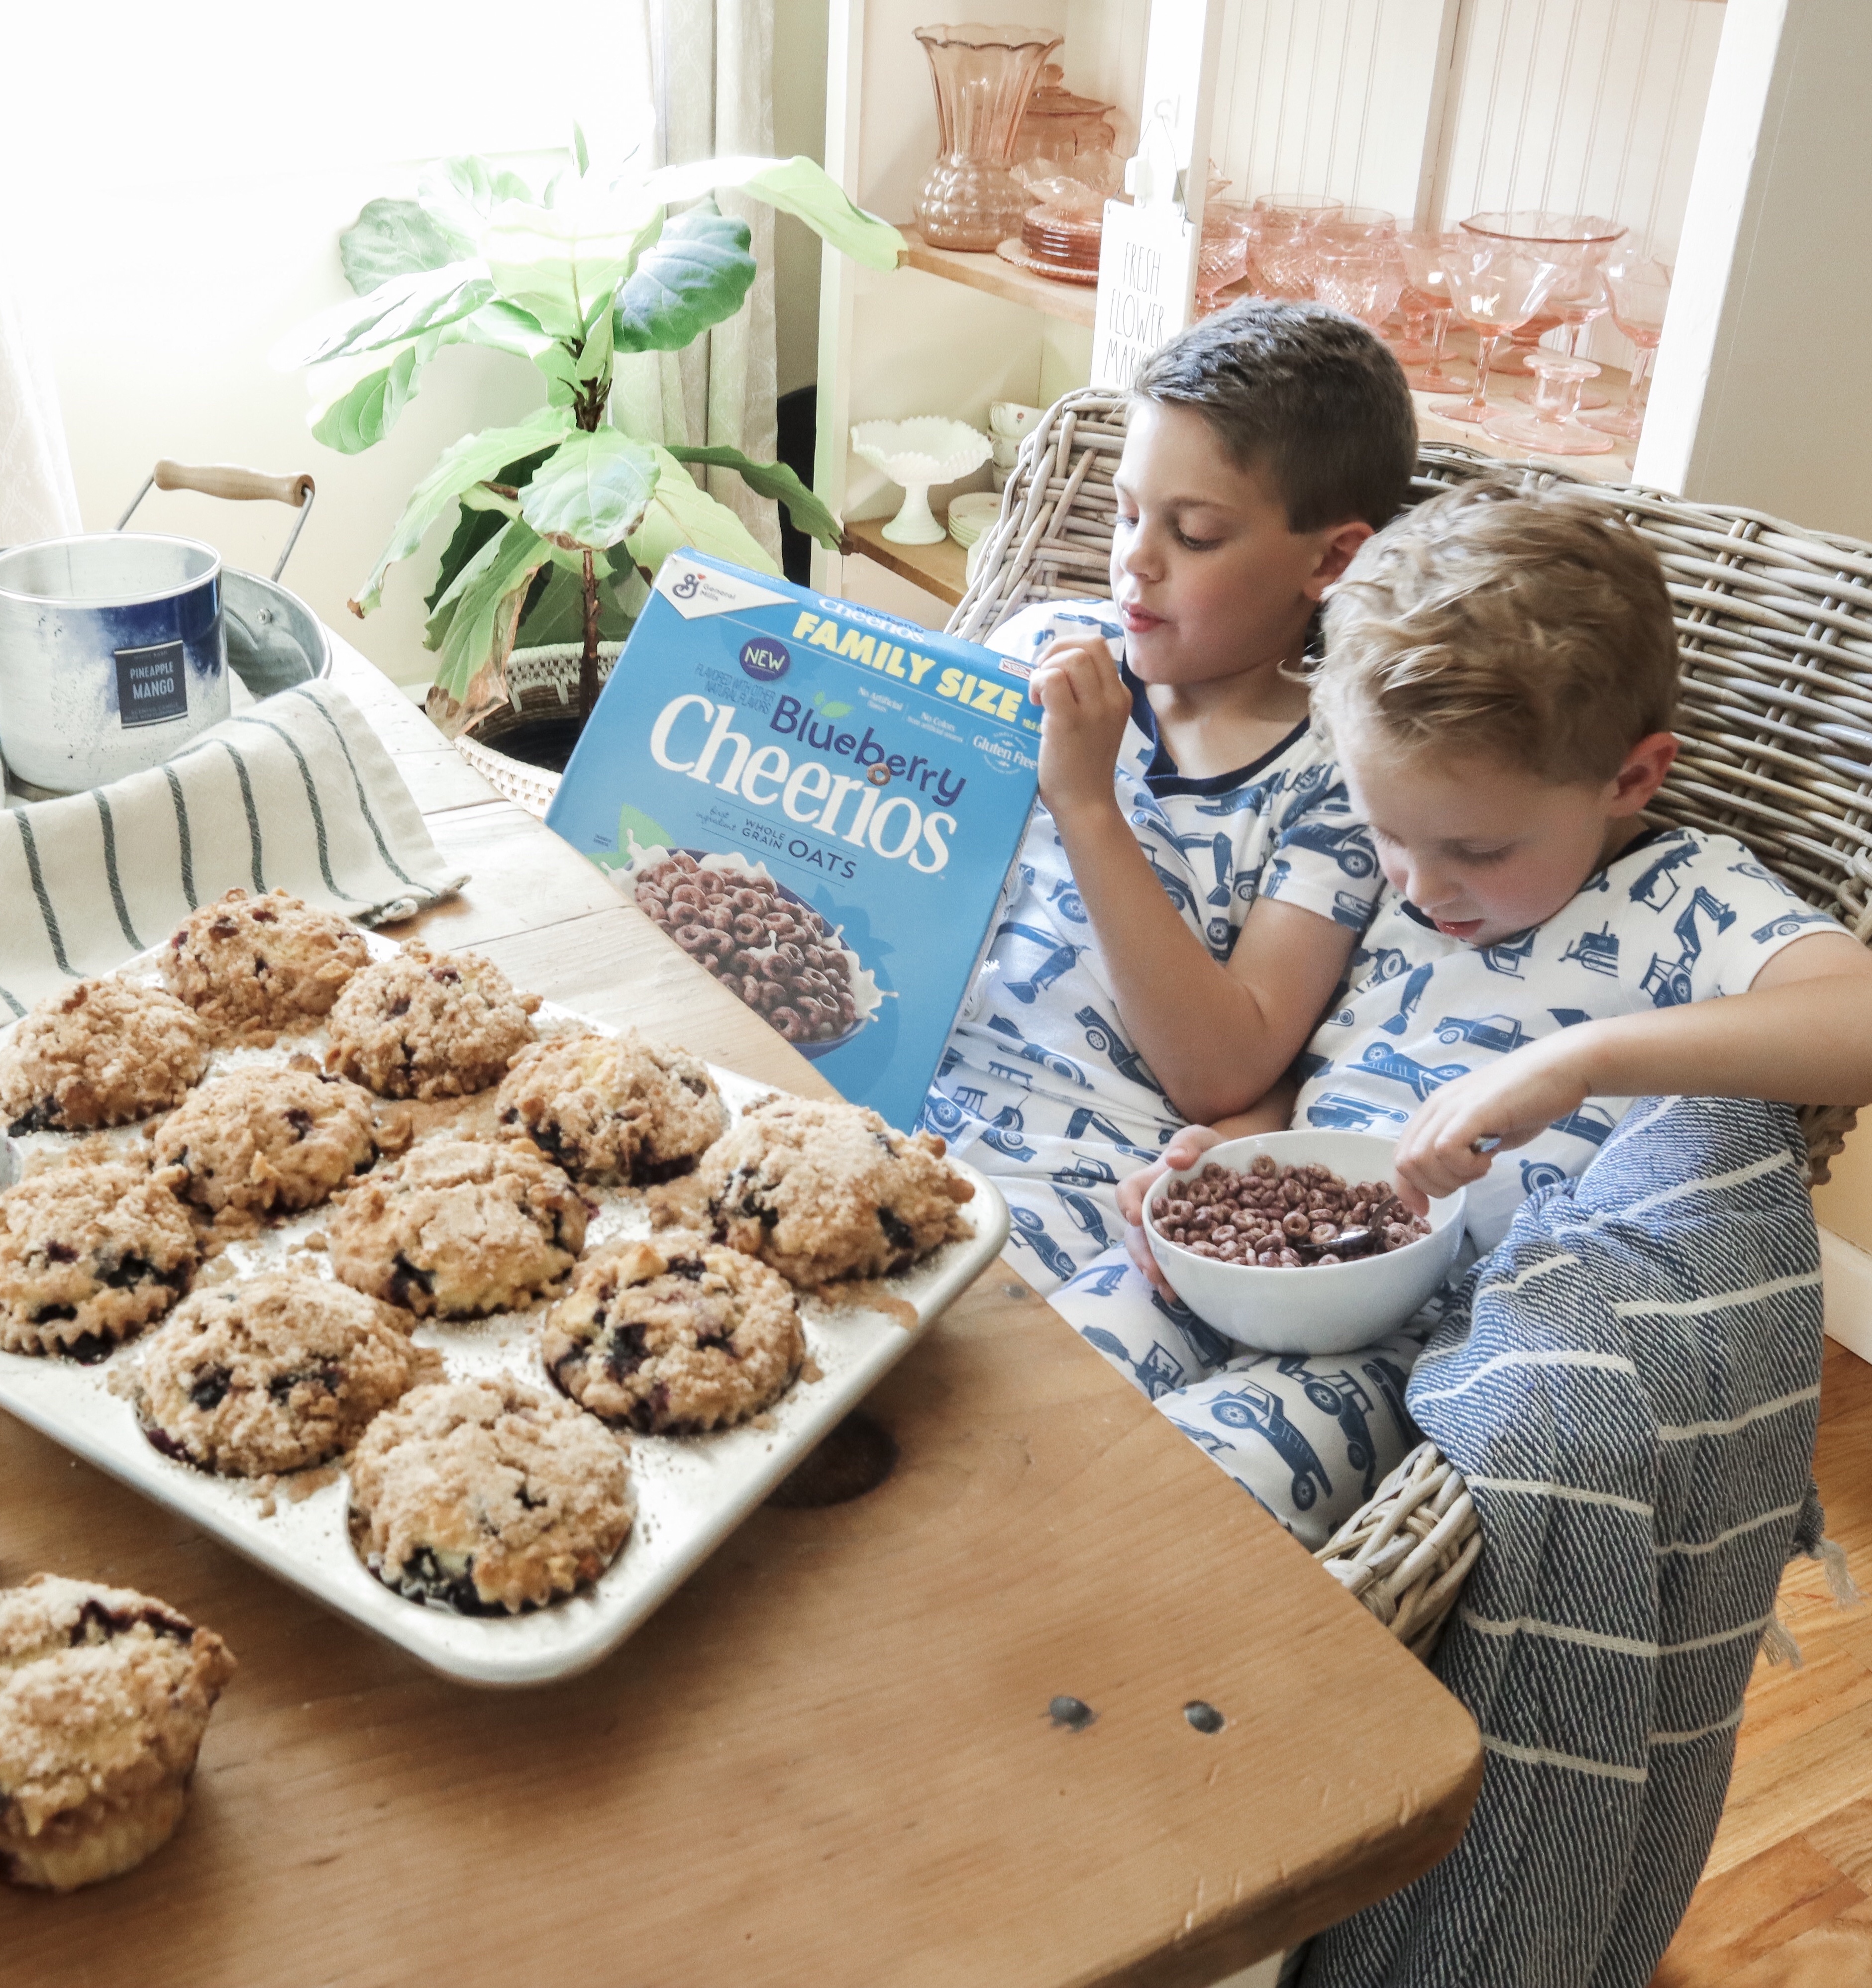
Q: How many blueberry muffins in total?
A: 12